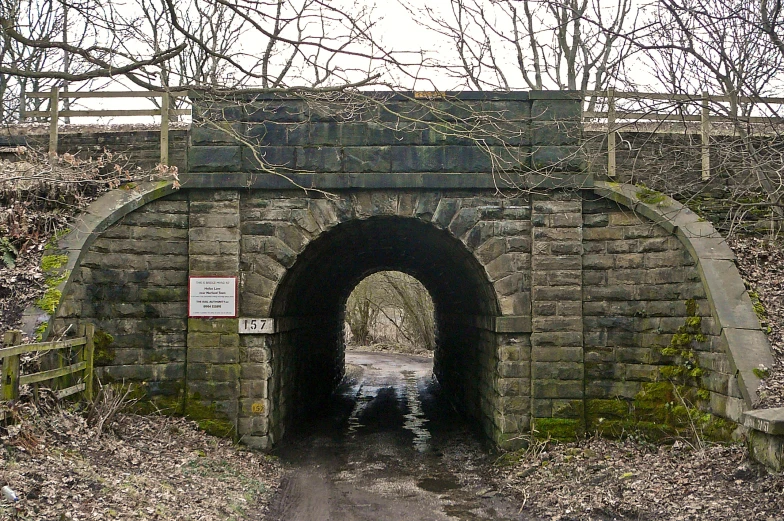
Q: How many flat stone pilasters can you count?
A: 2